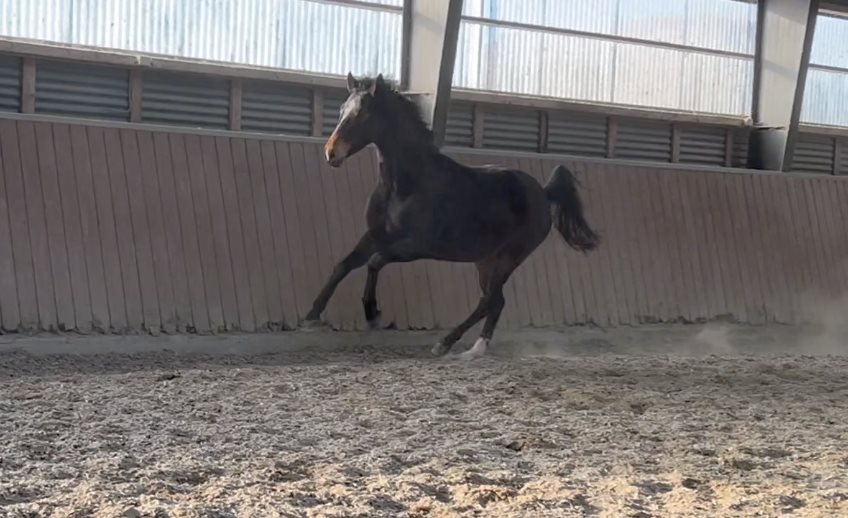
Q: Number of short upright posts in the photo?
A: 10